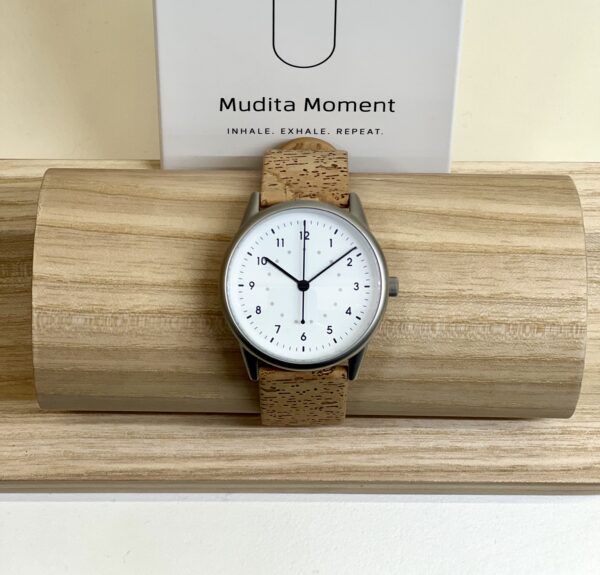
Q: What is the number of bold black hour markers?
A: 12